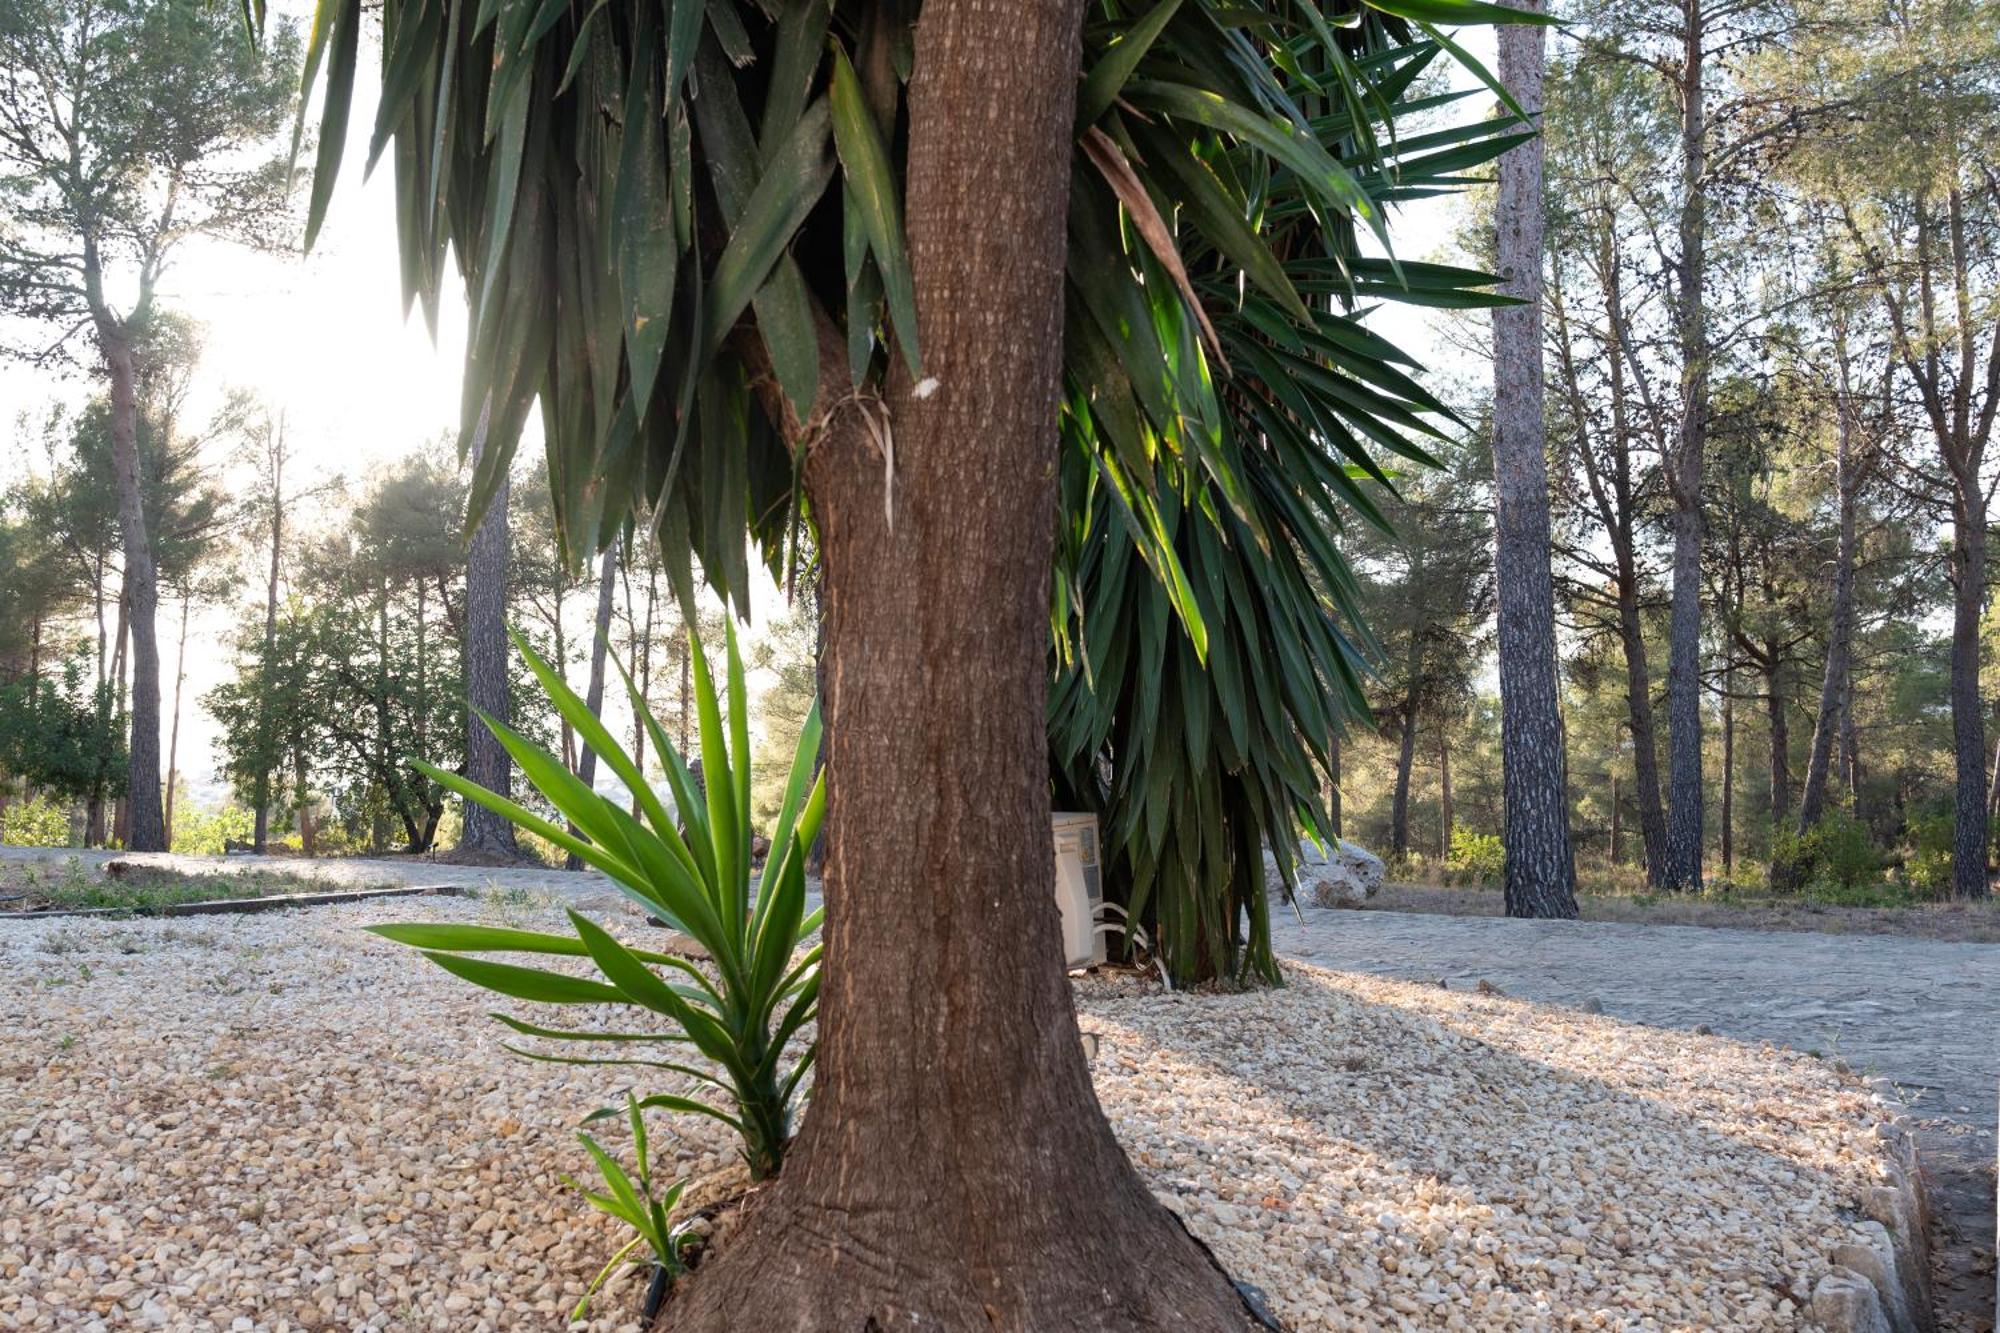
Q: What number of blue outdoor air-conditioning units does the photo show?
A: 0